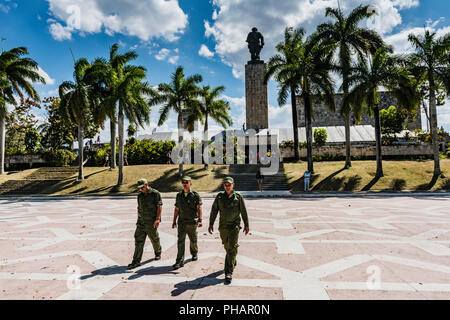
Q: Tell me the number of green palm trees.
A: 11